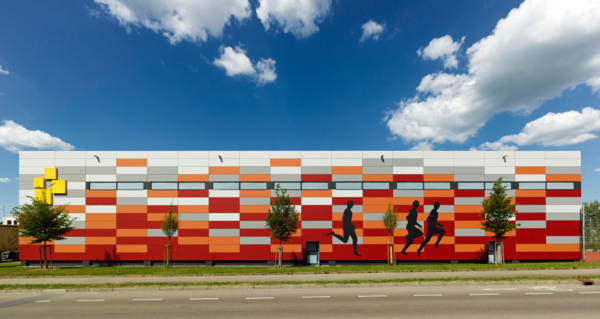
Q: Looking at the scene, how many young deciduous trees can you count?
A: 5